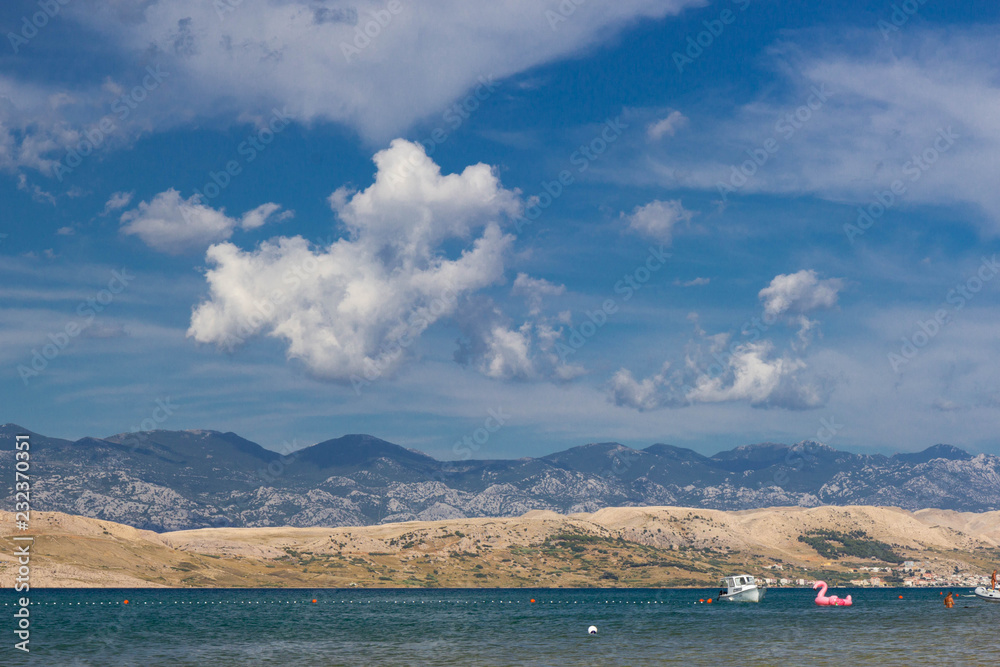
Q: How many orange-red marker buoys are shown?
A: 8